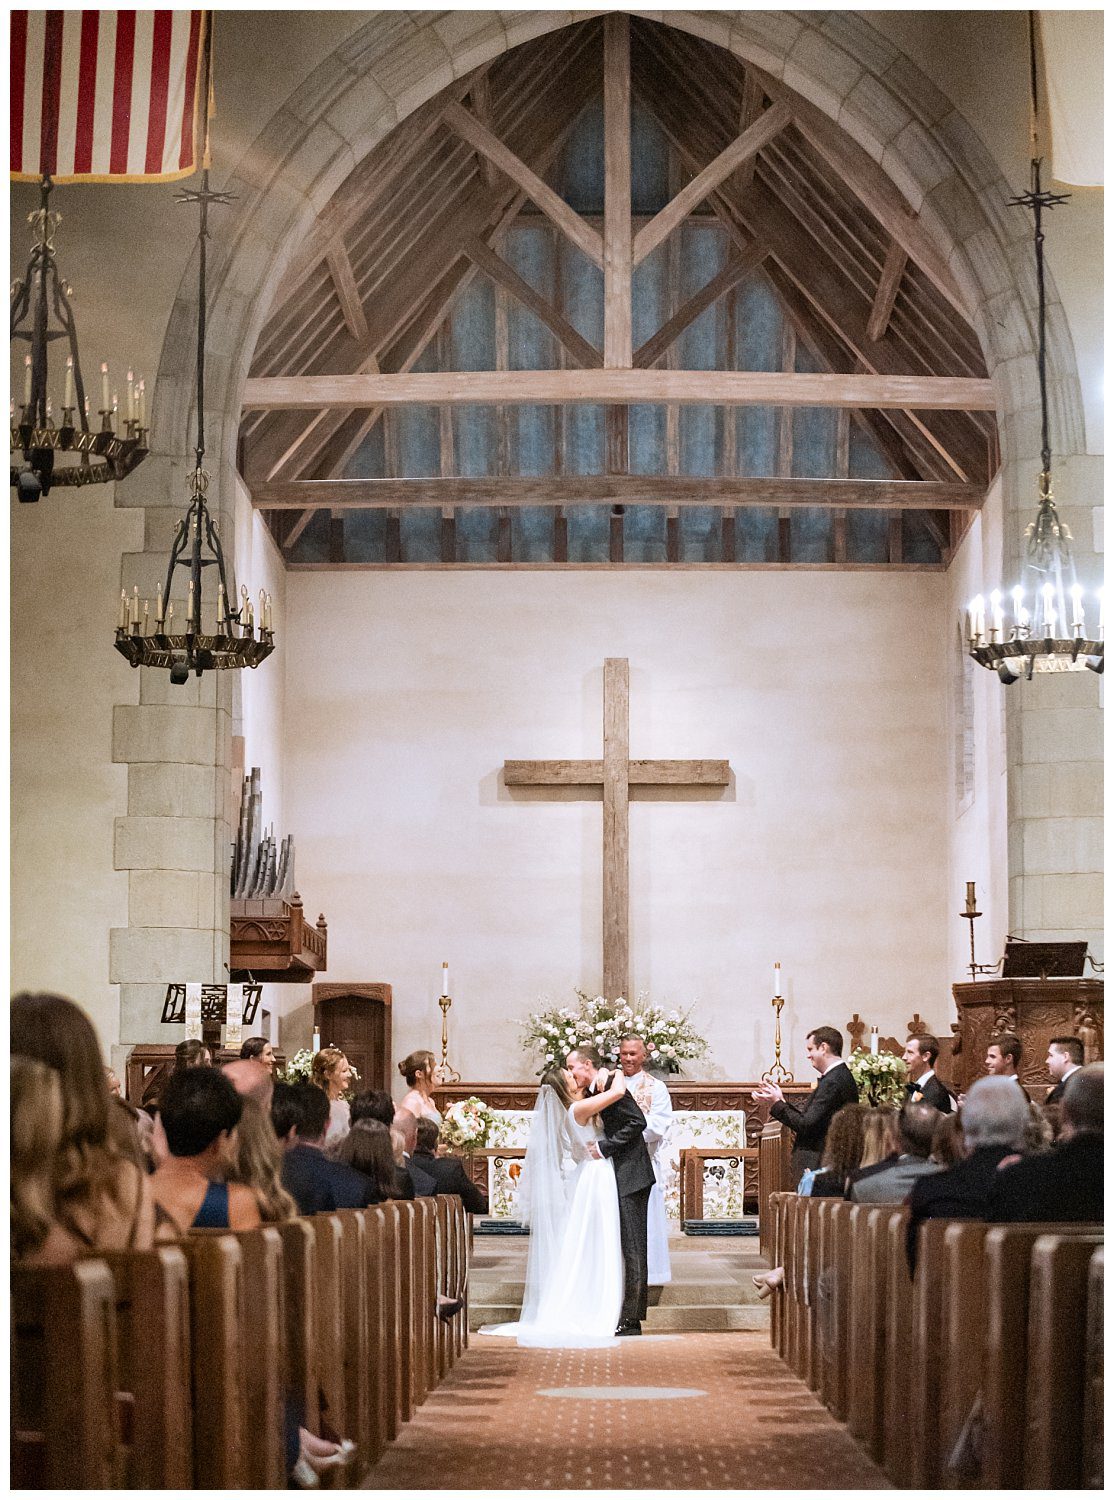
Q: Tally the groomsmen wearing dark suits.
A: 4